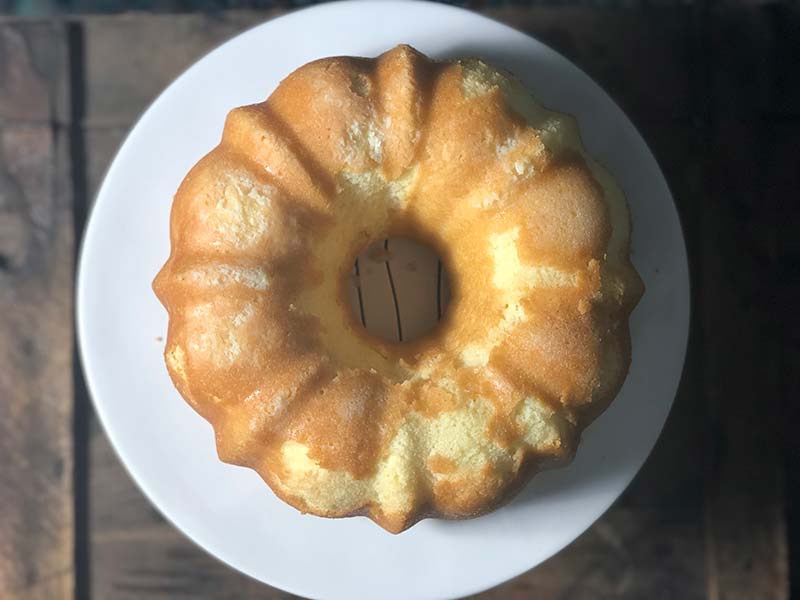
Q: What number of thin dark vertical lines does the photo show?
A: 3